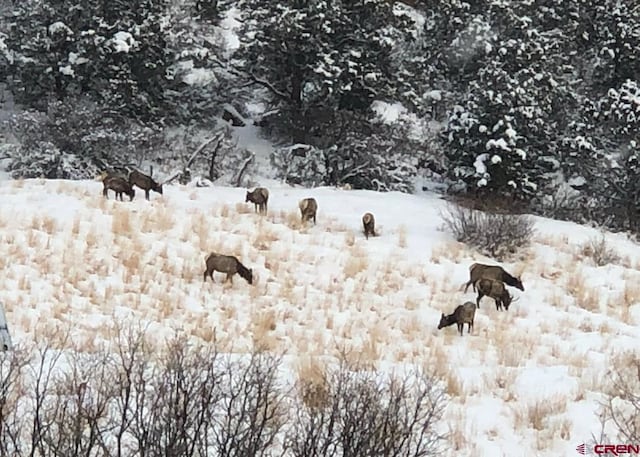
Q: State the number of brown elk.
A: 9